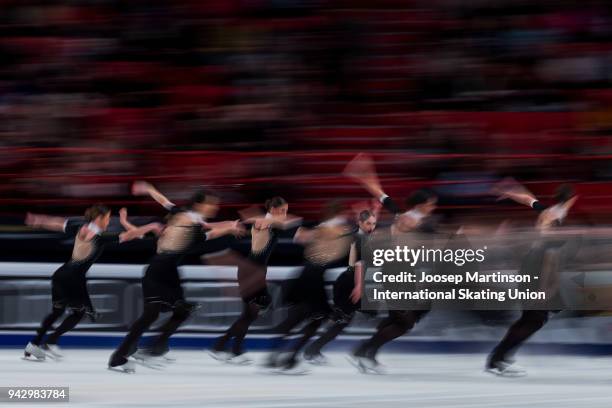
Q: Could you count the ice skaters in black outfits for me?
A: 7